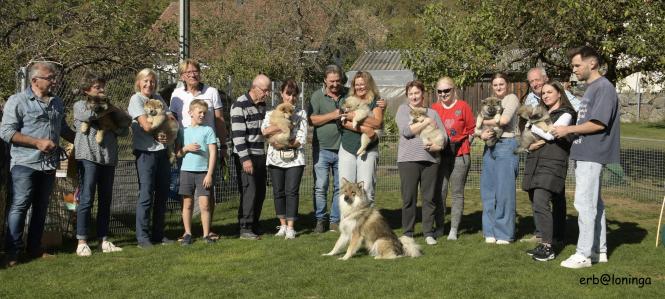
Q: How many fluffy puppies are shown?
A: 7